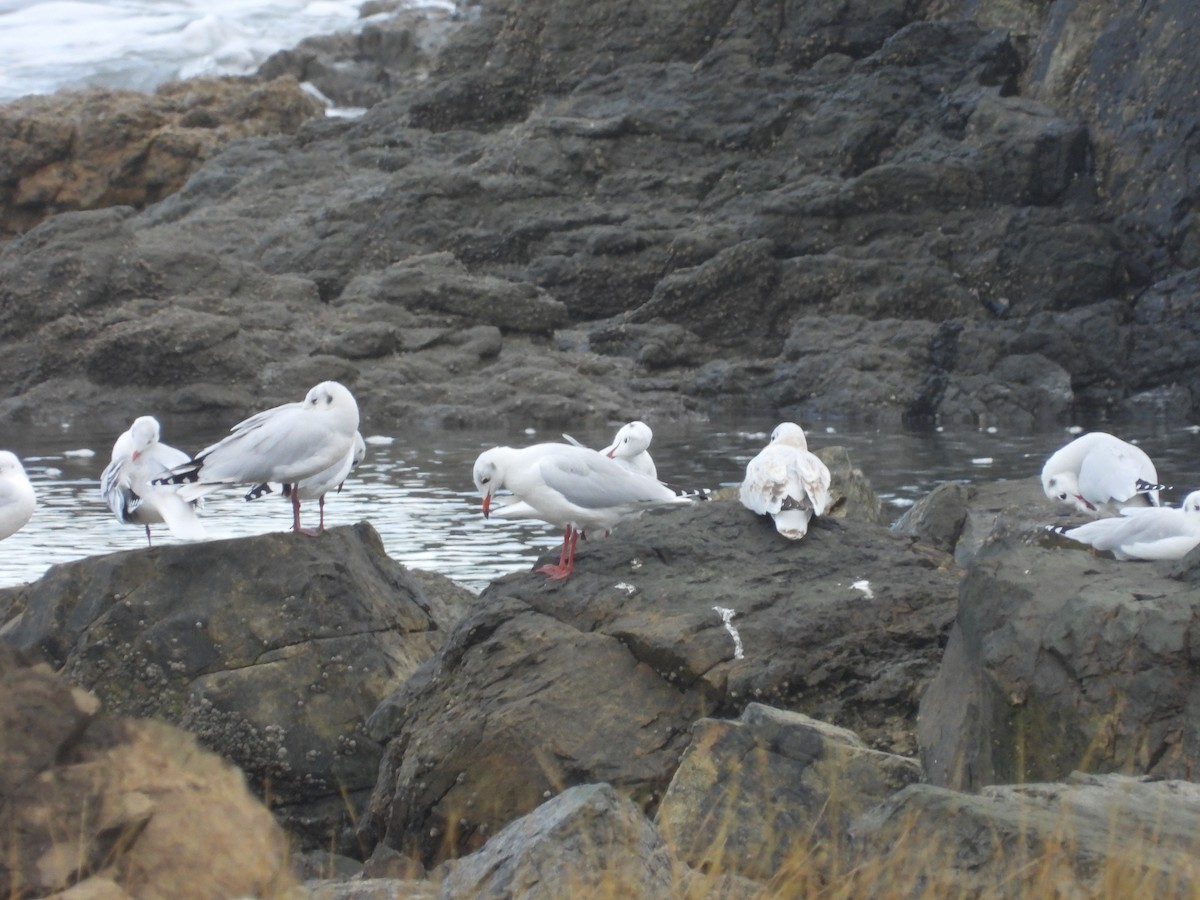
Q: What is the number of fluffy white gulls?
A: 9